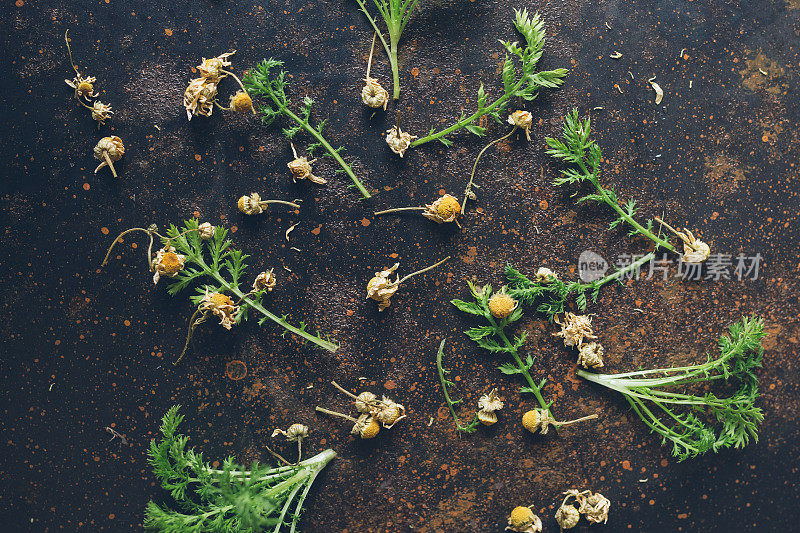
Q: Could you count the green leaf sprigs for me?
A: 10